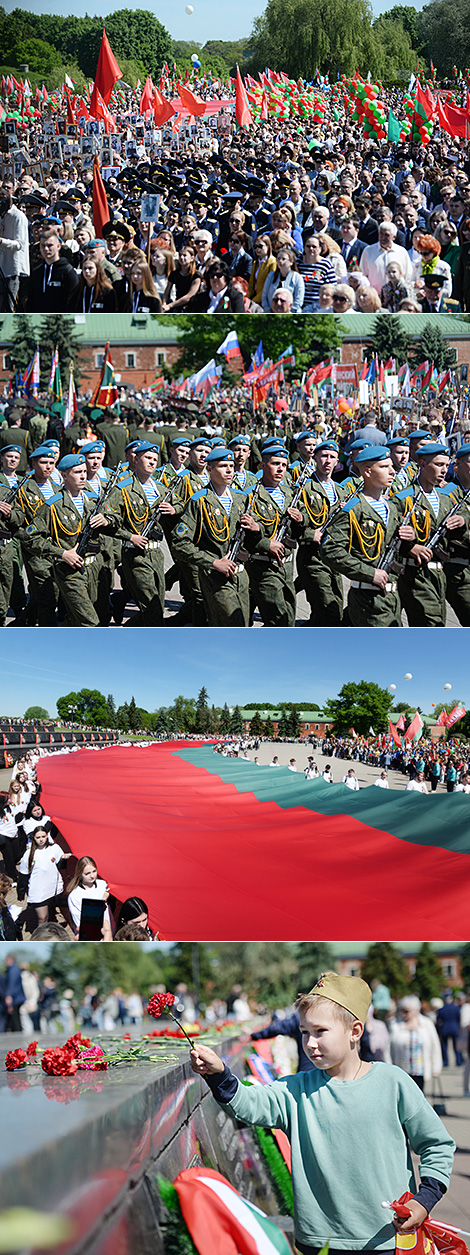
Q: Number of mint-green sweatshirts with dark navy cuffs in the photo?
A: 1